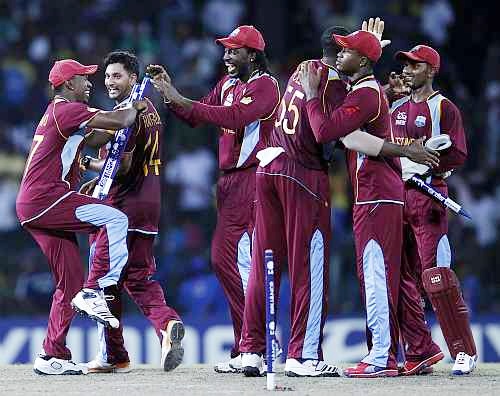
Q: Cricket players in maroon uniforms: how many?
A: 6